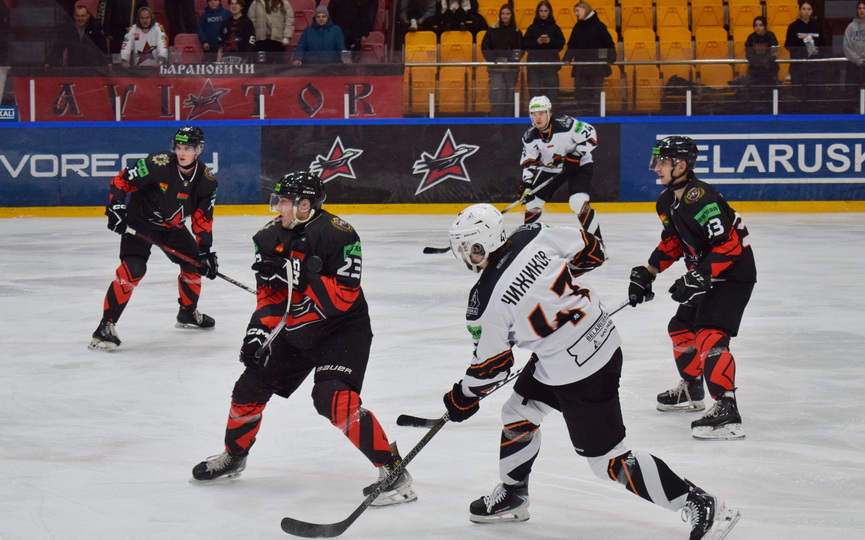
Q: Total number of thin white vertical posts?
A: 11